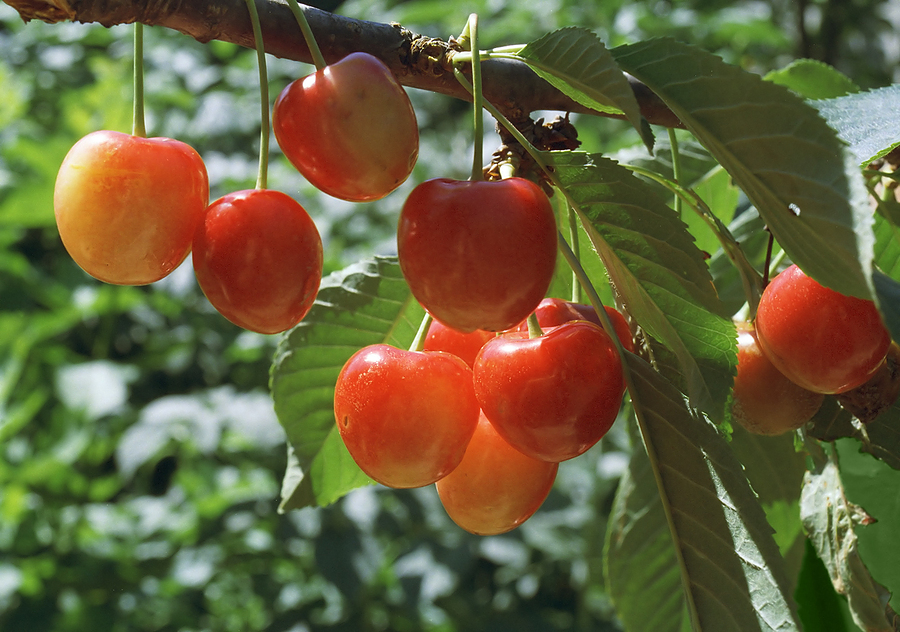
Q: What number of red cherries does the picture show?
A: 11